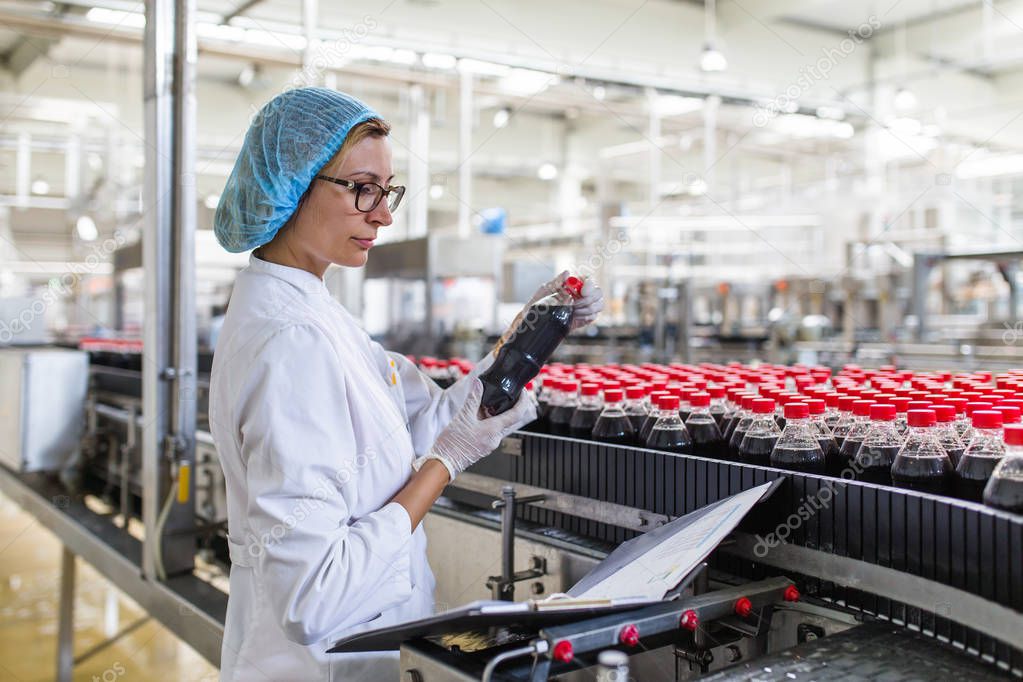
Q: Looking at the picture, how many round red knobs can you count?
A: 5